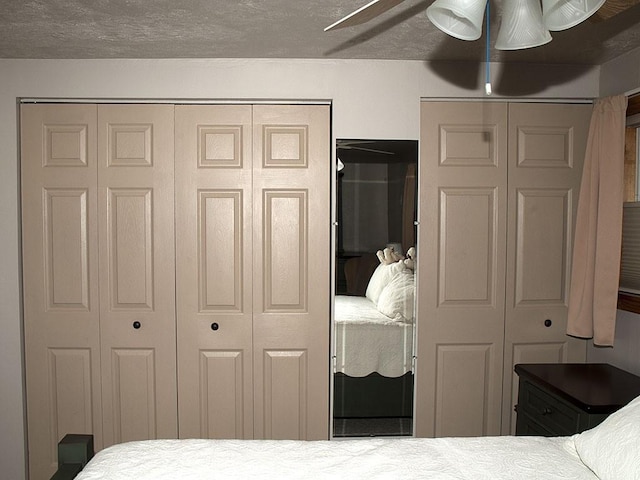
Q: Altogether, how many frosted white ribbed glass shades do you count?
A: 3